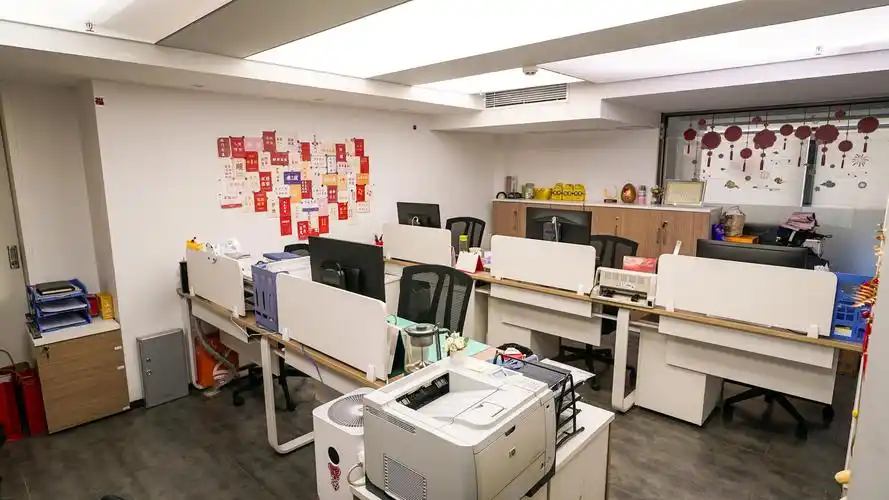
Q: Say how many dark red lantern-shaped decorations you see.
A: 10